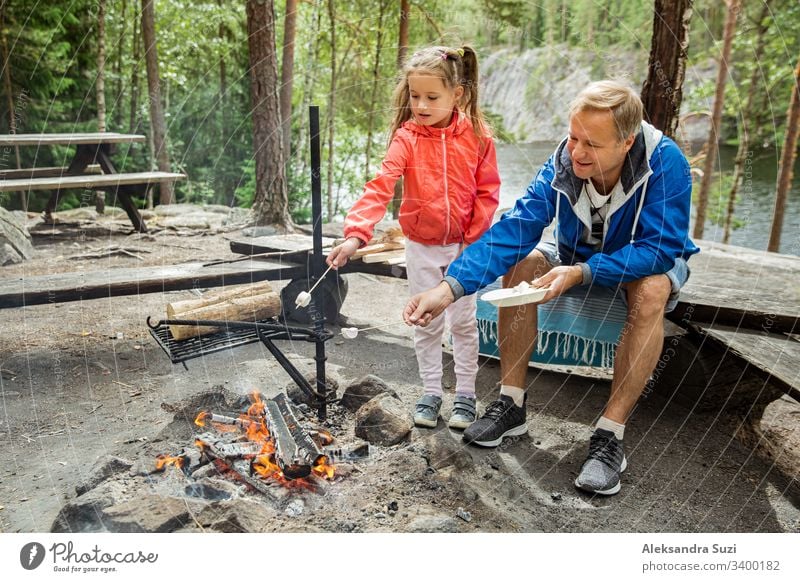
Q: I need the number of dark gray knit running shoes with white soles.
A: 2